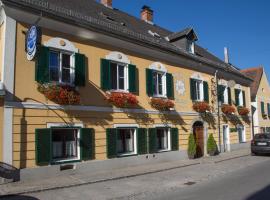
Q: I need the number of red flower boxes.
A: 6